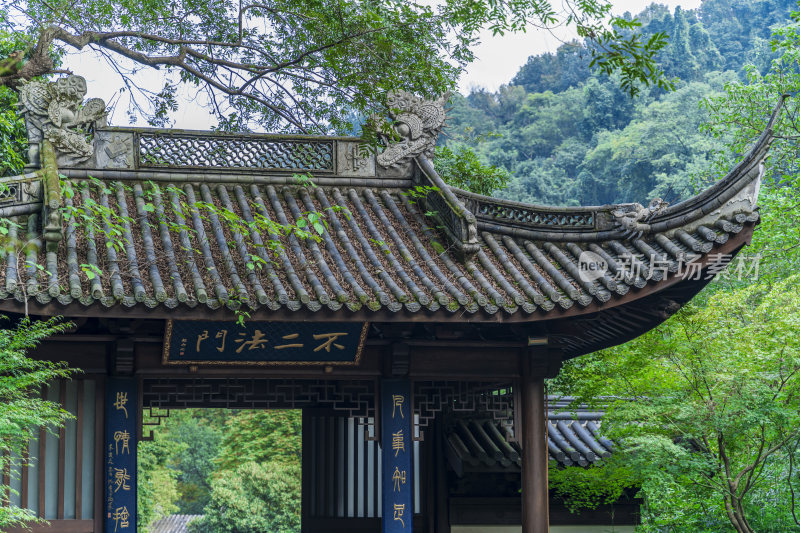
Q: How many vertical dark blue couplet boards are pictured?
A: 2